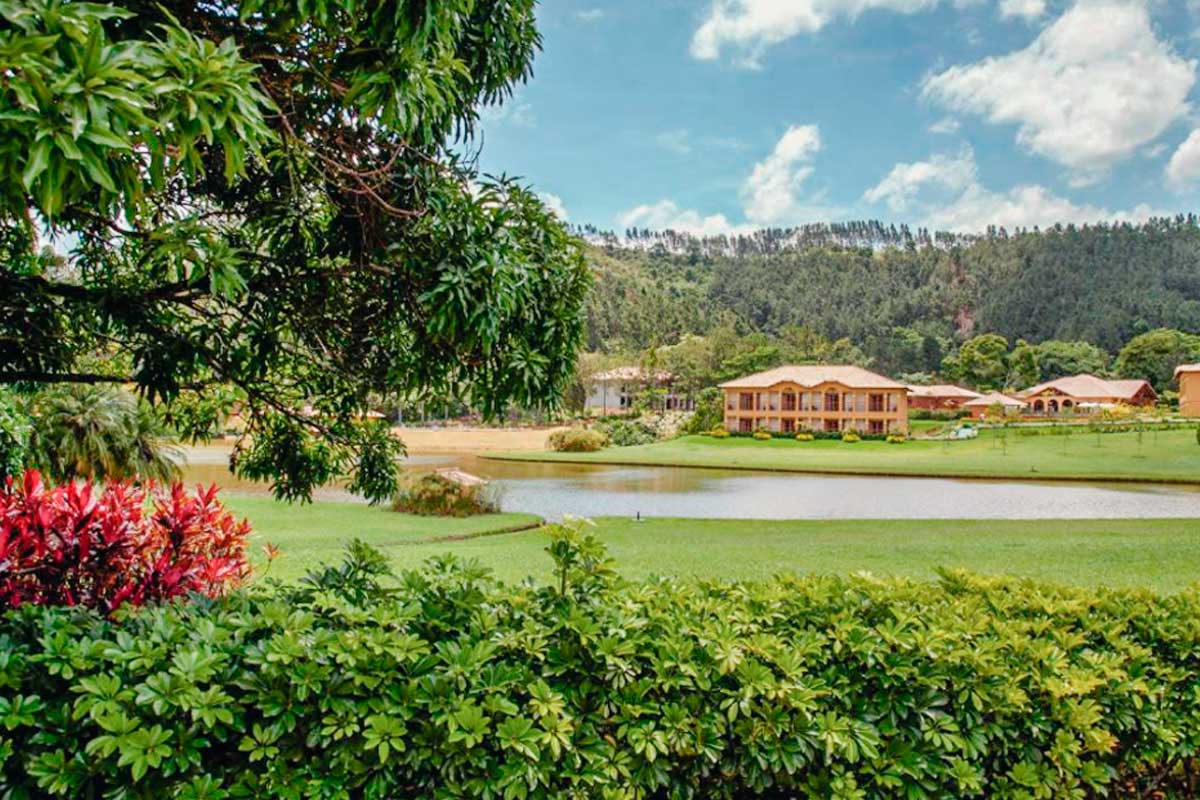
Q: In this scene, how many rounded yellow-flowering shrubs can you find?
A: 5